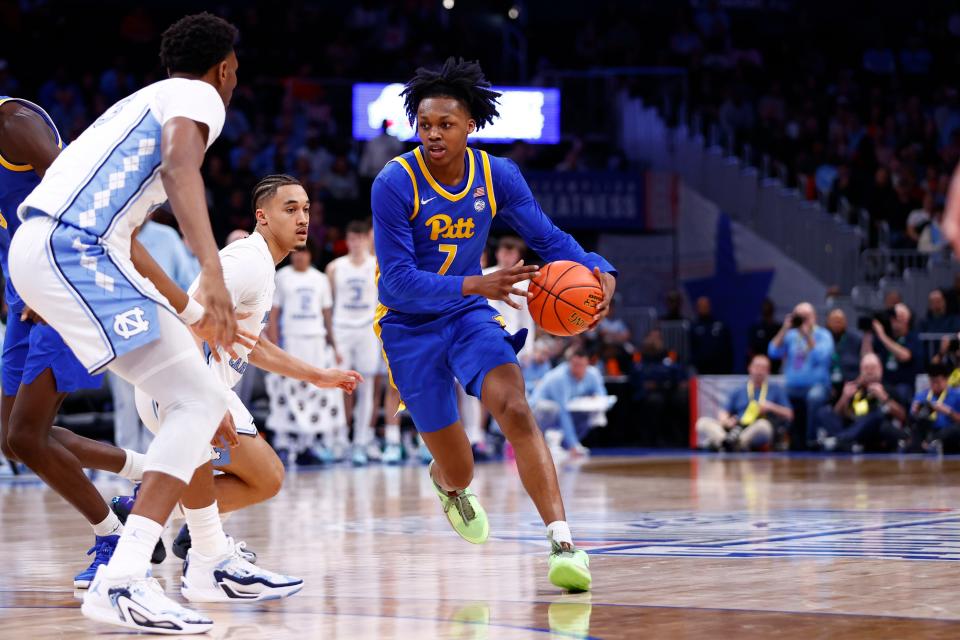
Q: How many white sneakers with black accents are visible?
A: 2